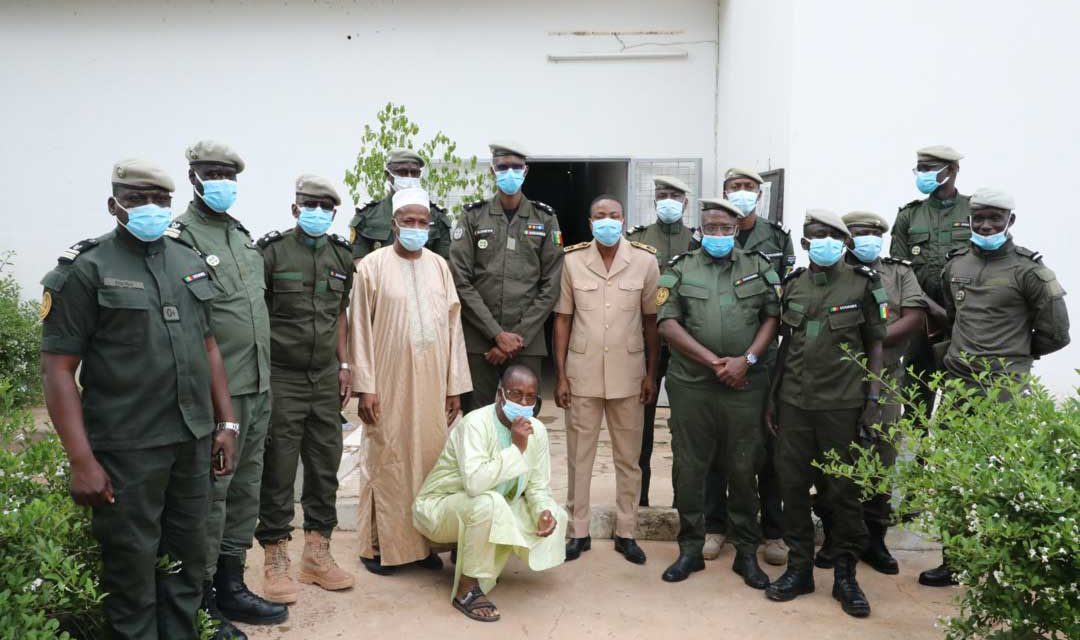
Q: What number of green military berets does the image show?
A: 12